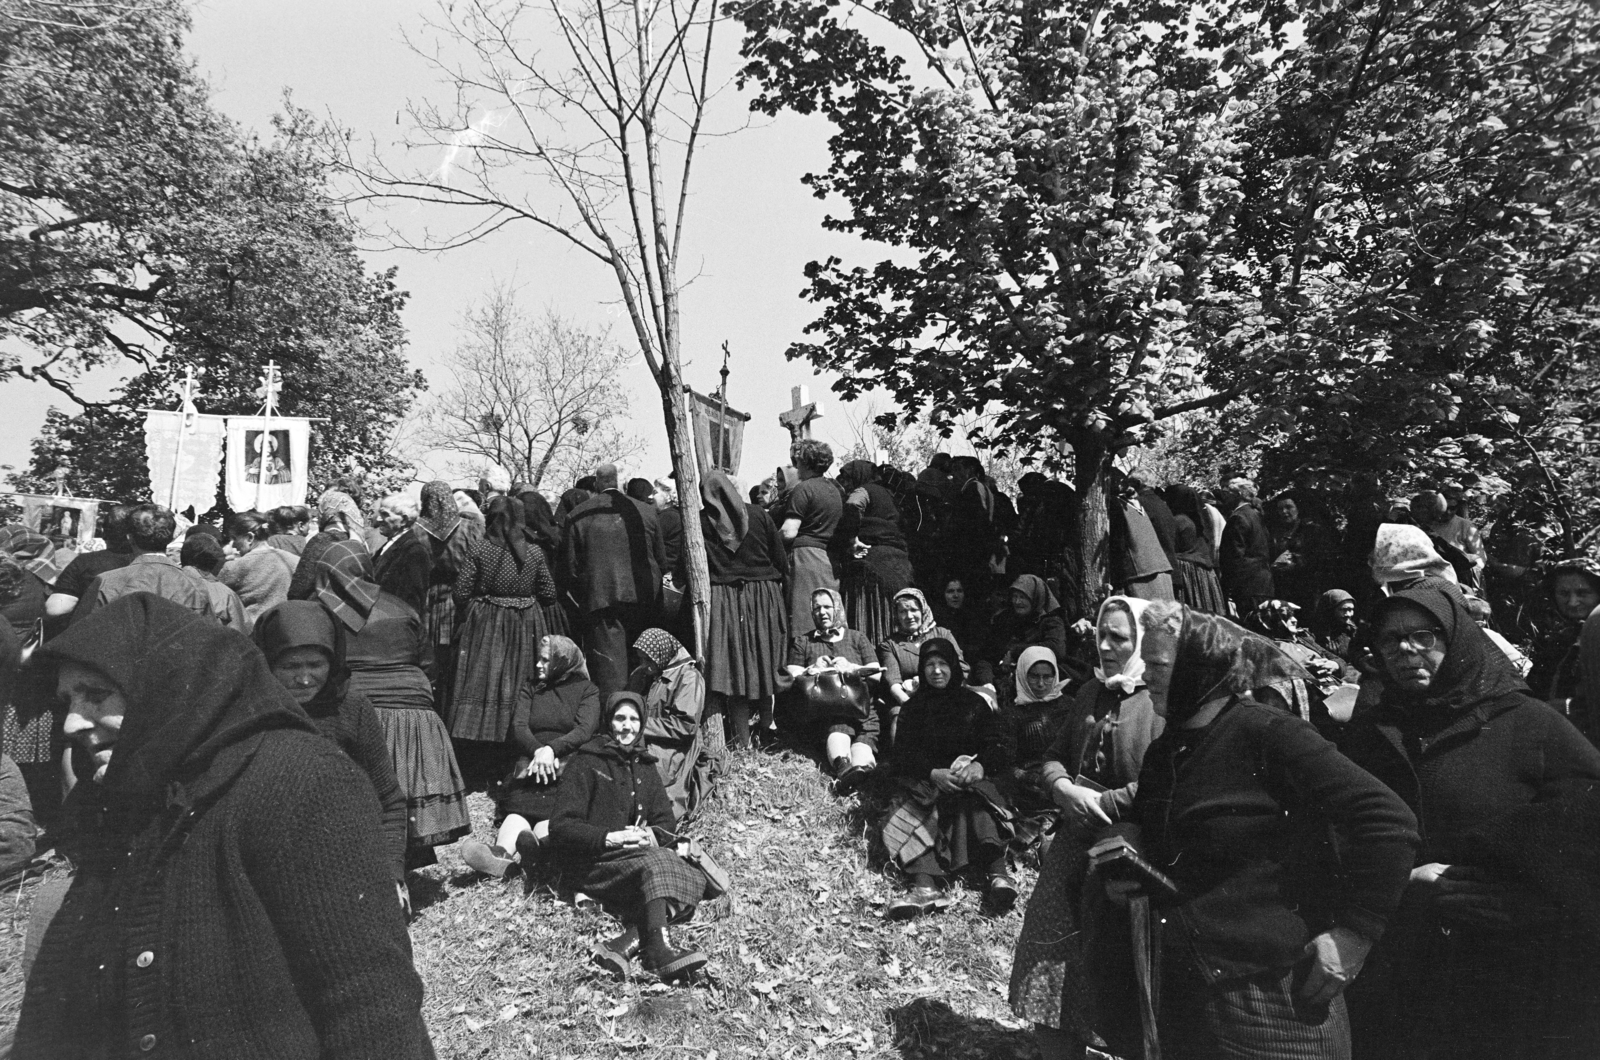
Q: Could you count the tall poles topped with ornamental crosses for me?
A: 3